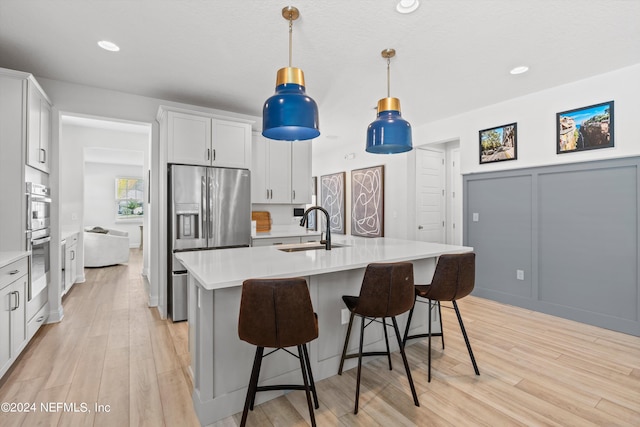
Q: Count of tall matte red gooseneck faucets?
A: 0